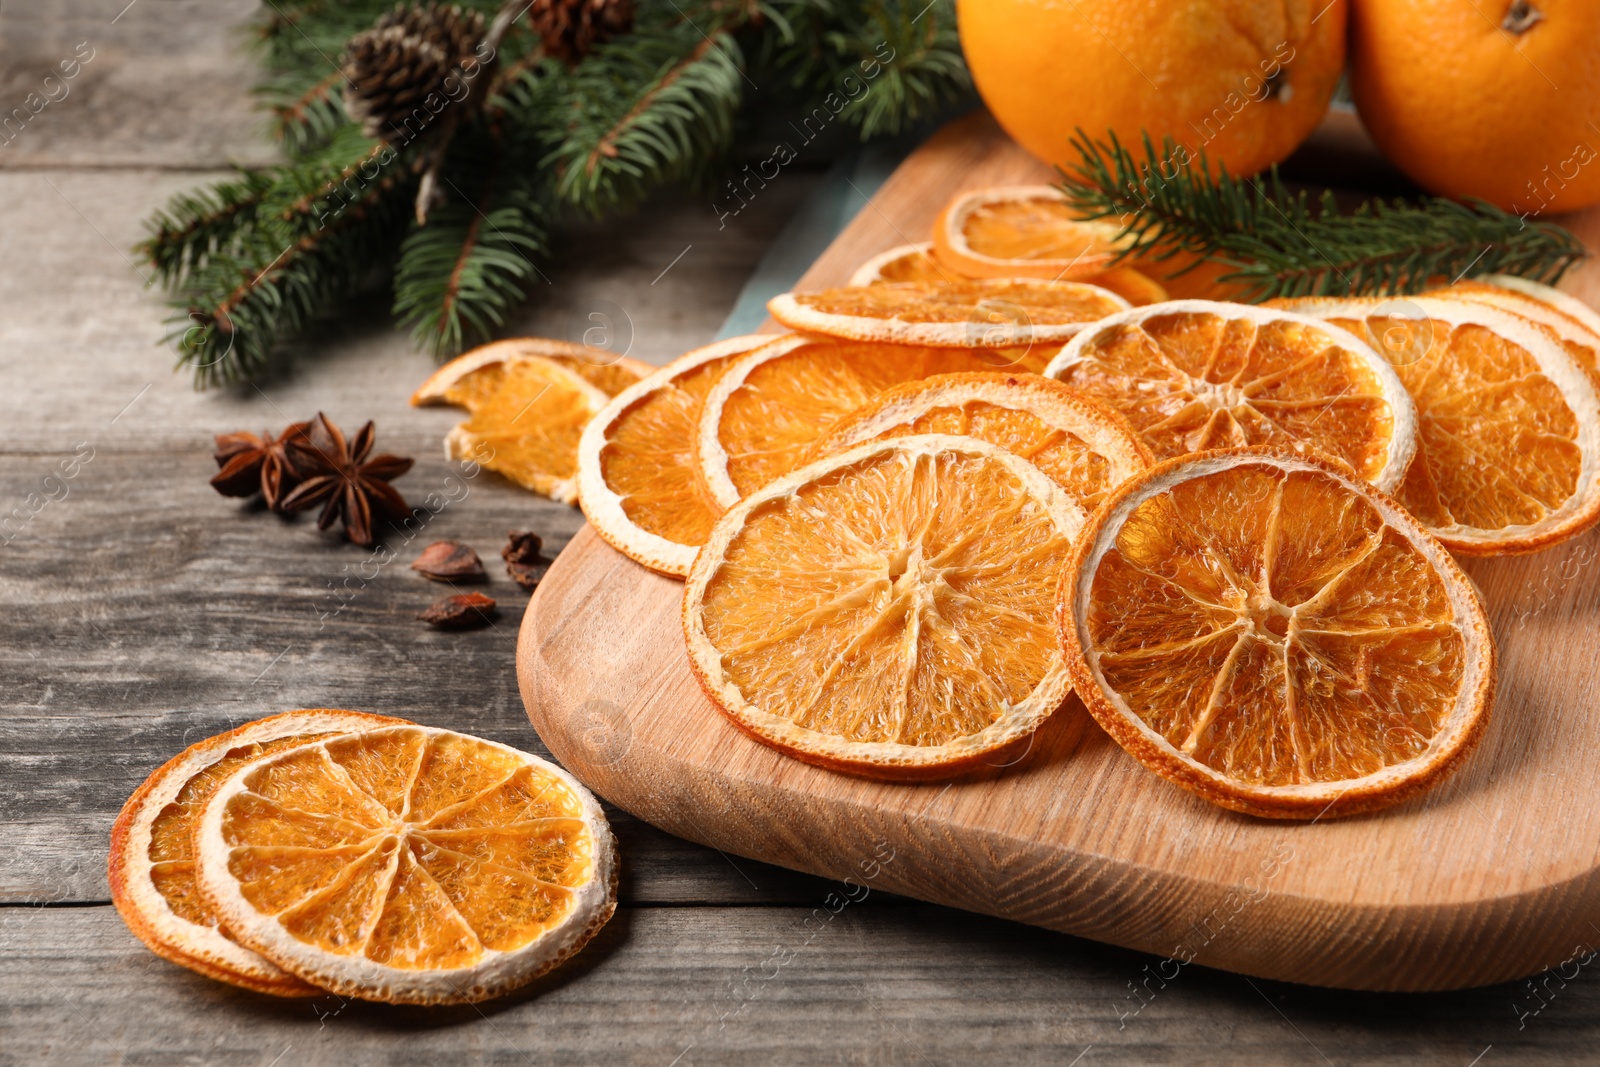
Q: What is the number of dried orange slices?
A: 15